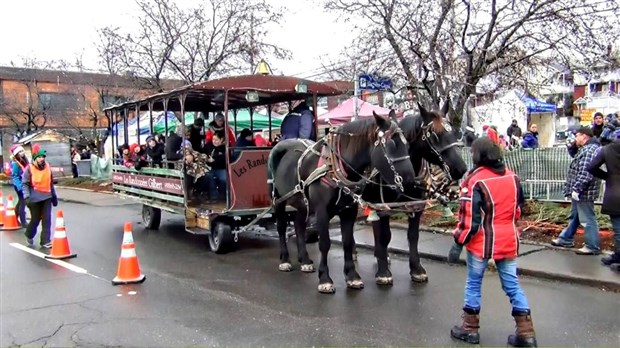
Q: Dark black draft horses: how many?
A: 2